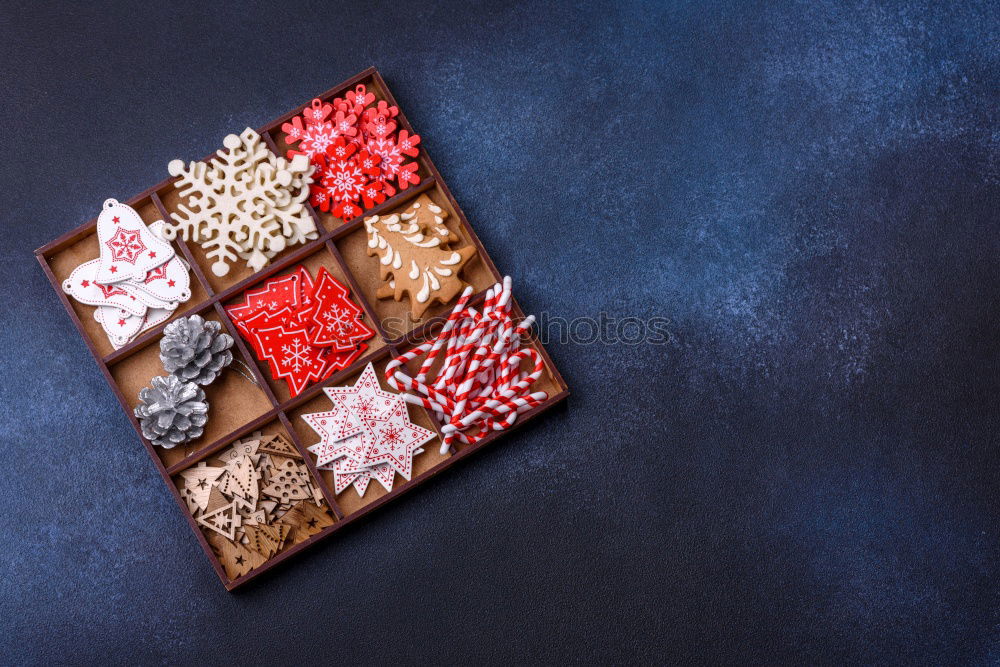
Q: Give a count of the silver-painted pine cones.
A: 2